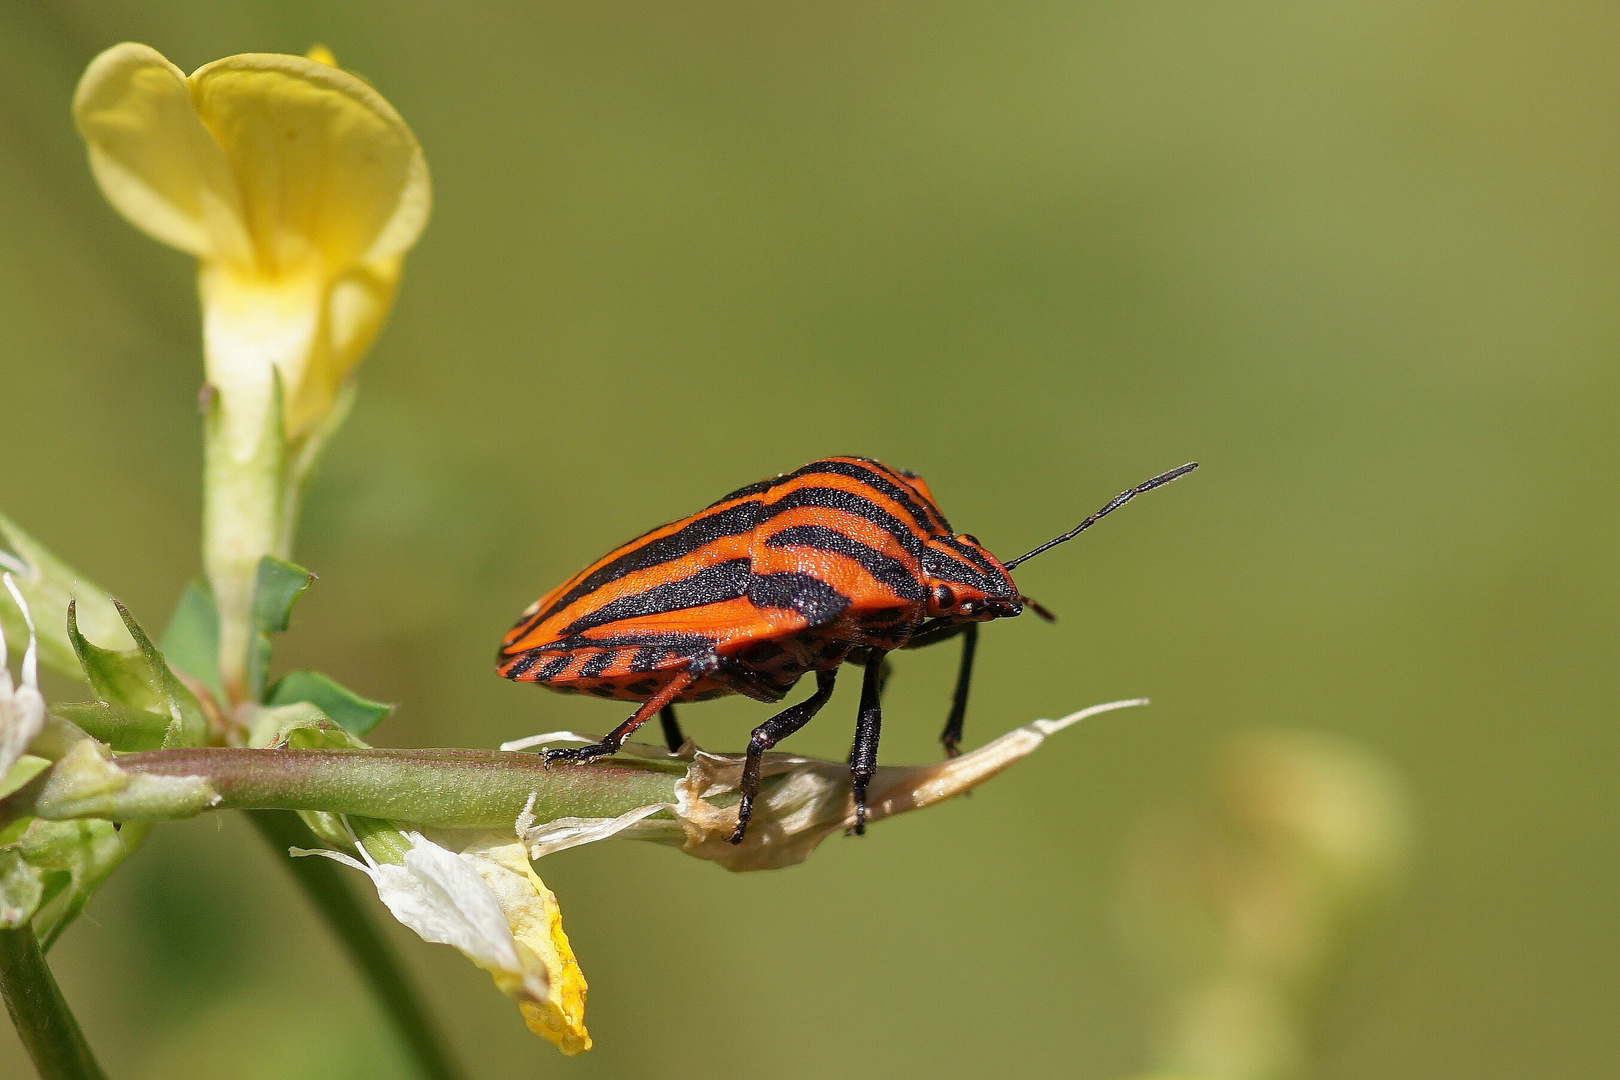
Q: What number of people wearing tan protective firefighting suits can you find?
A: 0